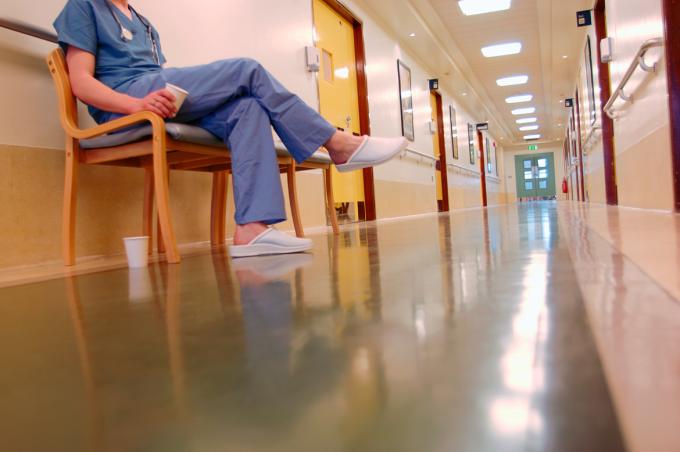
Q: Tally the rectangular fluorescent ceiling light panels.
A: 8